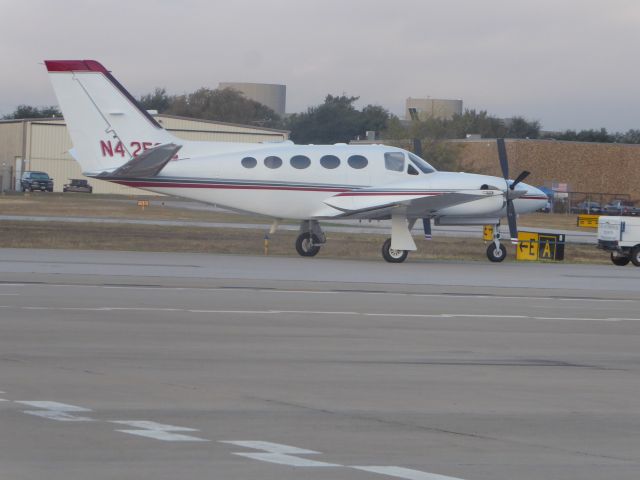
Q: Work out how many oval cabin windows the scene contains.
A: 5